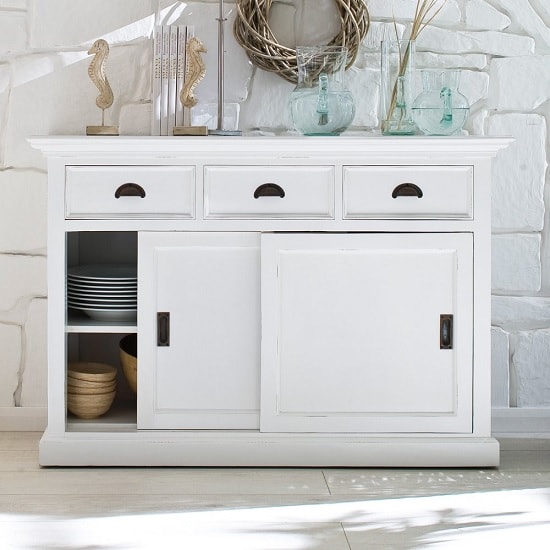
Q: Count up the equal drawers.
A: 3